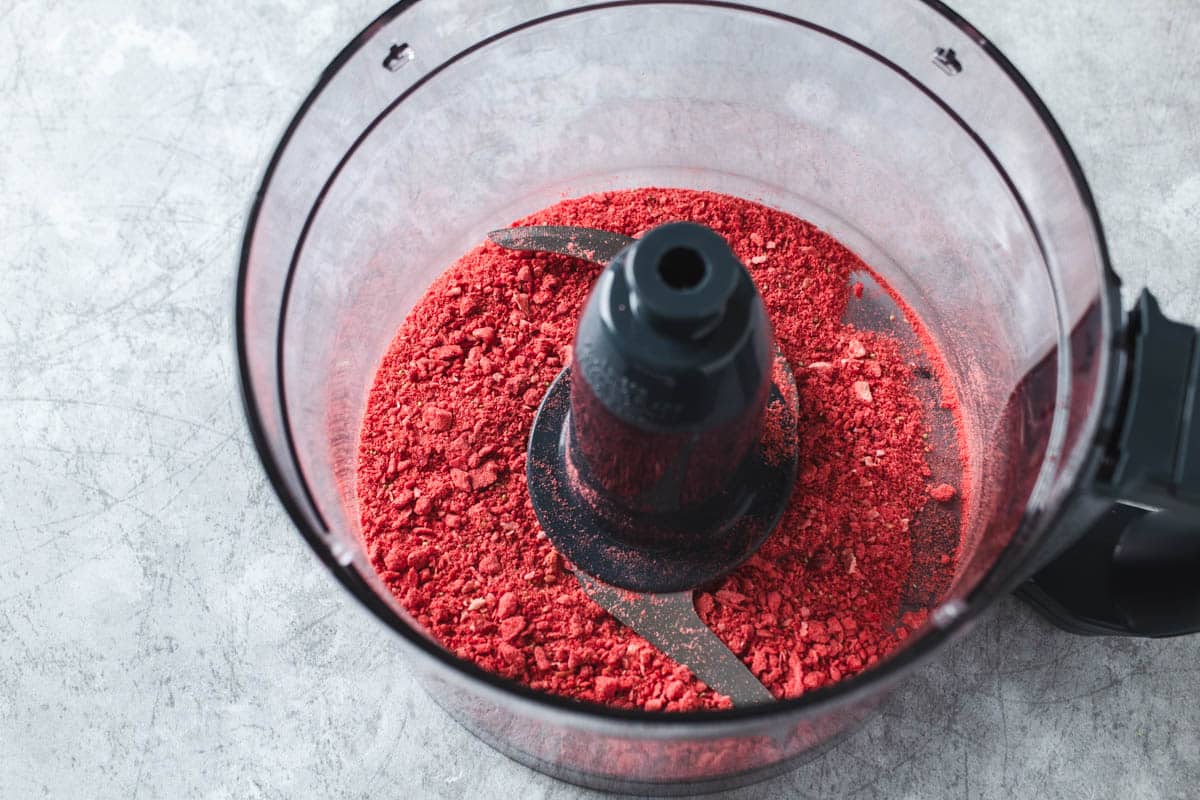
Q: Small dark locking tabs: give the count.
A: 2